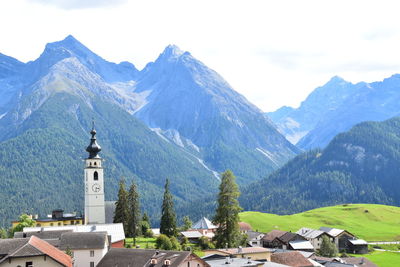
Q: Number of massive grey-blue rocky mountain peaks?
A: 3